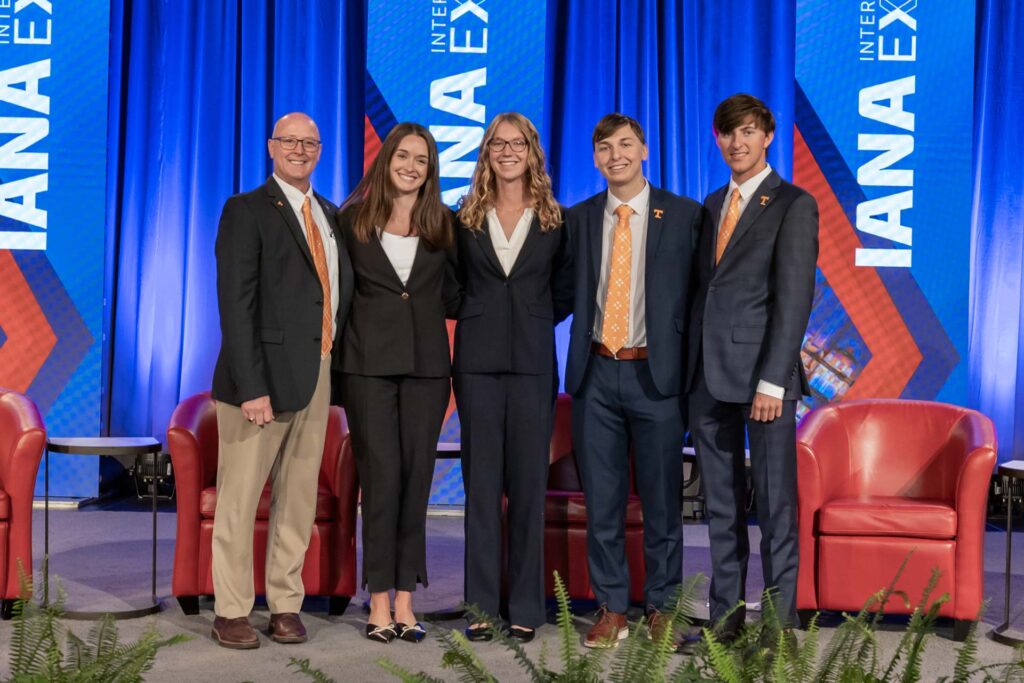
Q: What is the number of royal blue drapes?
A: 3